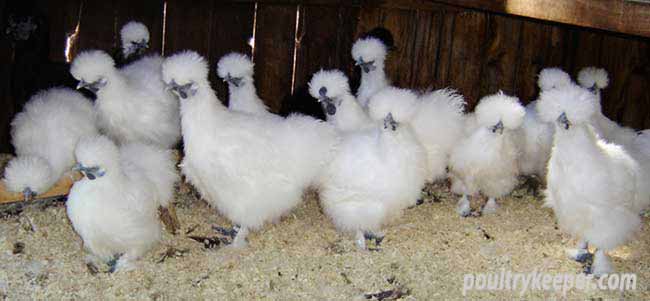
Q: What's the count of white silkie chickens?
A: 13